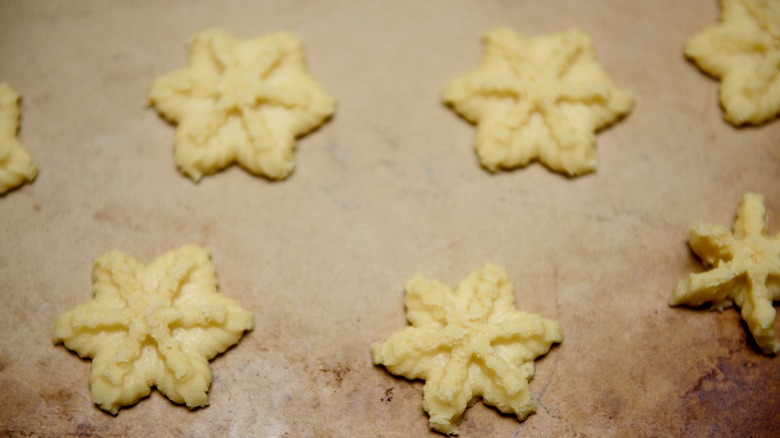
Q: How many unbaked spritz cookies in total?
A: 7